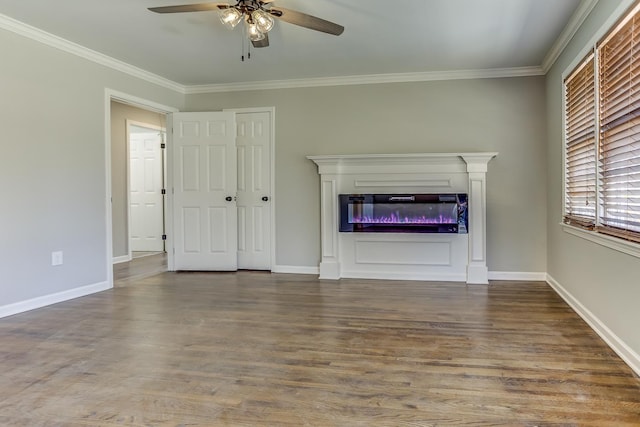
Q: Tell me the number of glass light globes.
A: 3